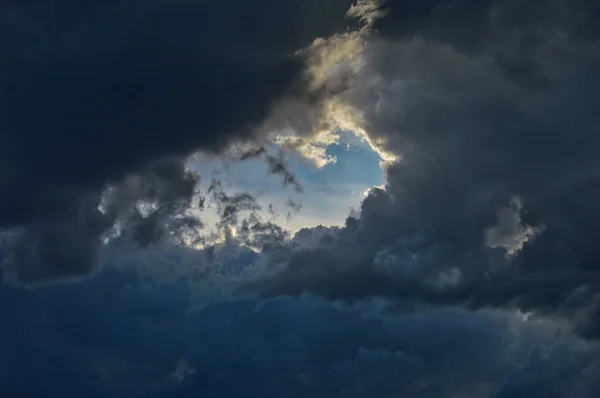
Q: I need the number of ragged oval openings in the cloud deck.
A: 1